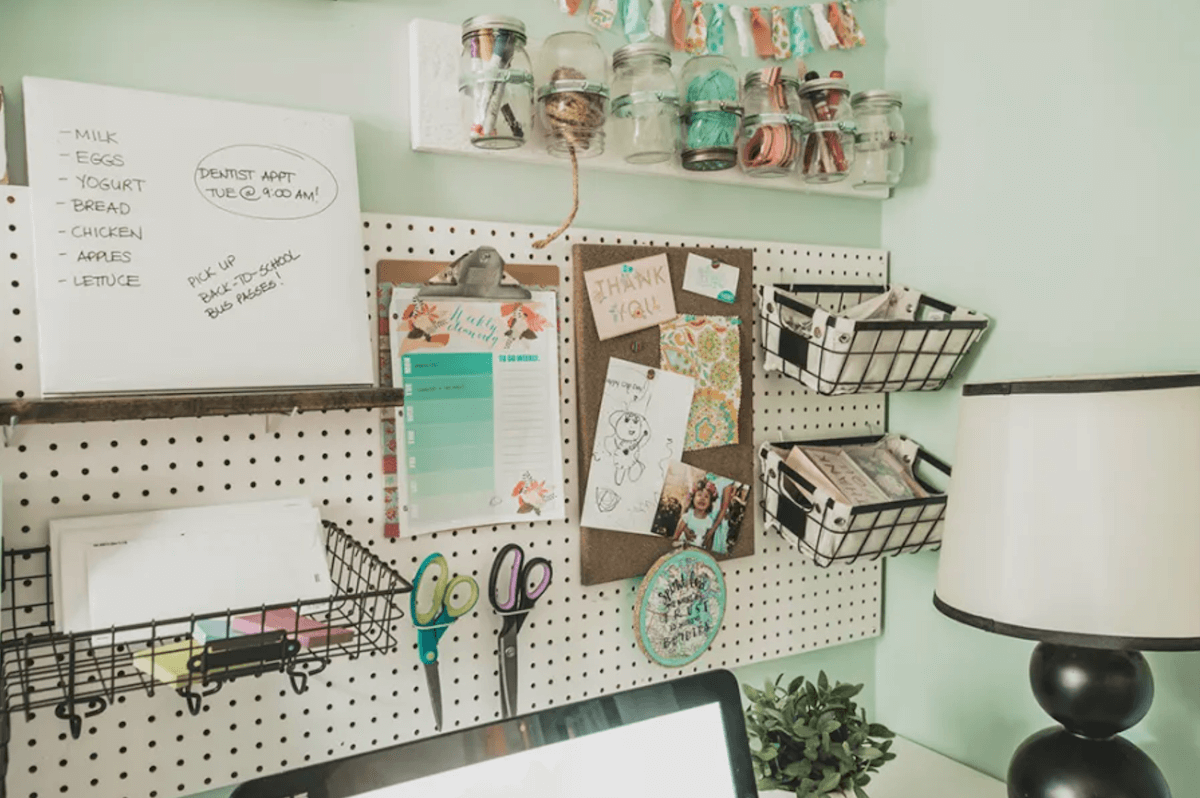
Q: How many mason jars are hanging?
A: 7